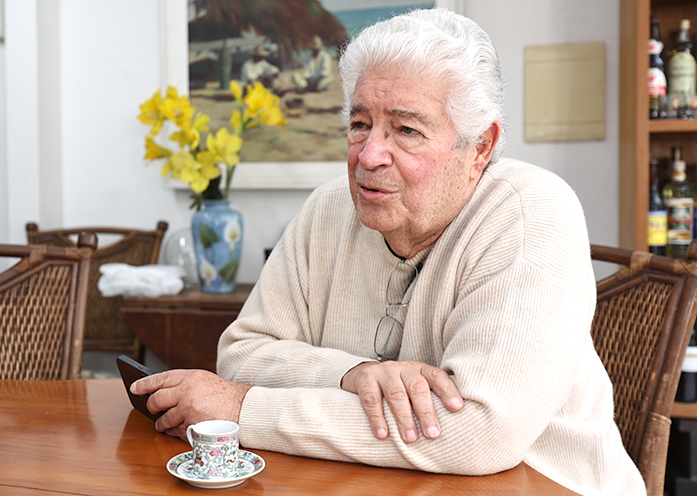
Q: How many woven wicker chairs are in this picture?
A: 3